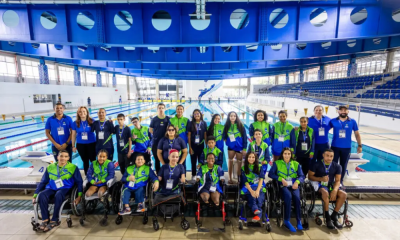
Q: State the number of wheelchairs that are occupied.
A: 8